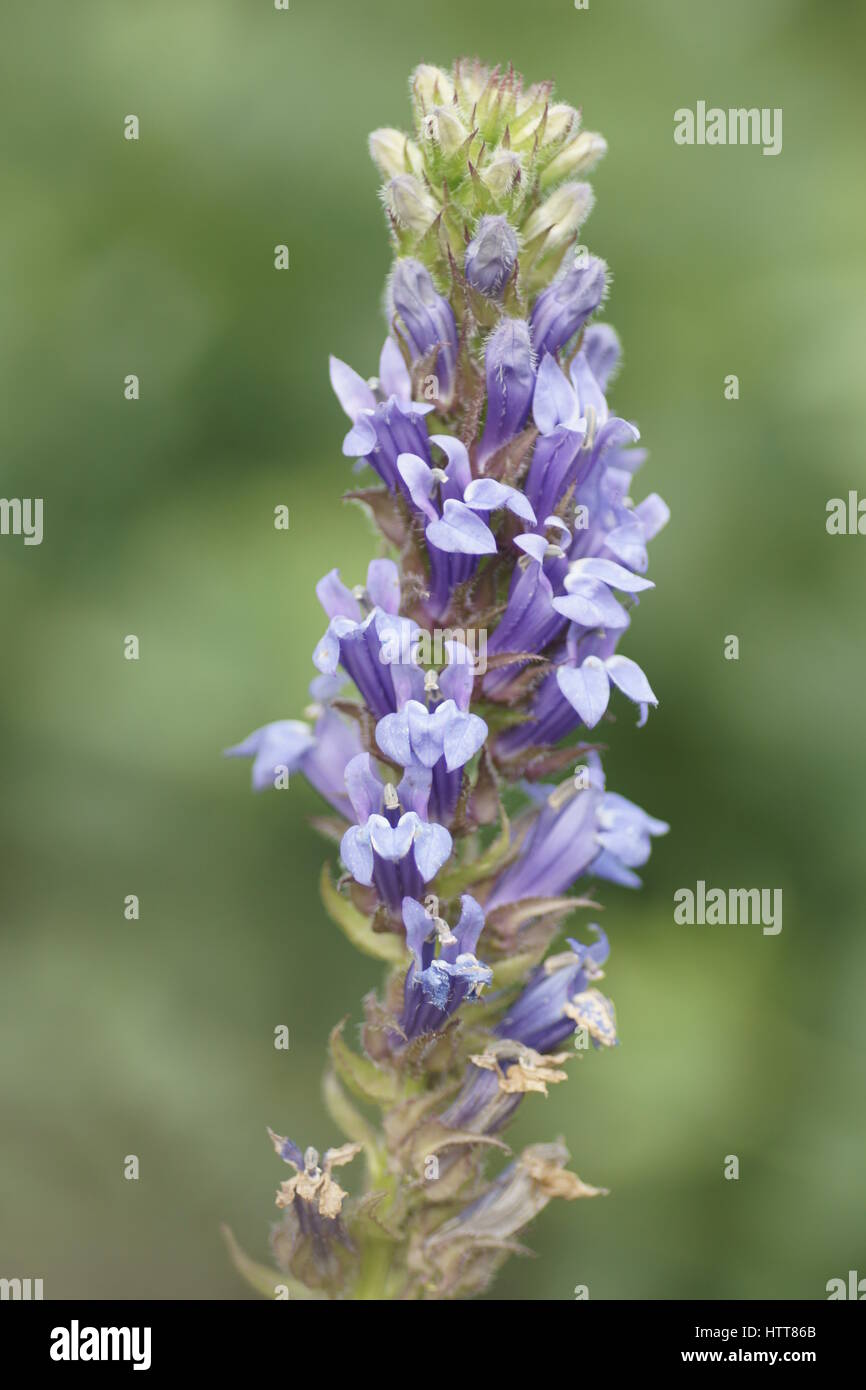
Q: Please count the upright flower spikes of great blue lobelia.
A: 1